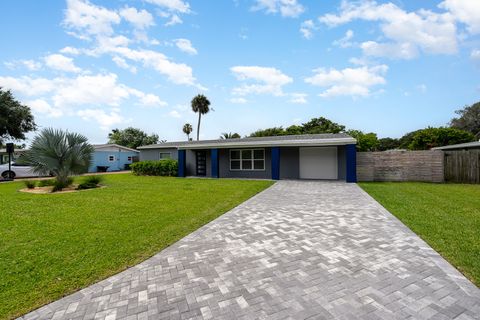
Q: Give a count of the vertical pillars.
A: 4